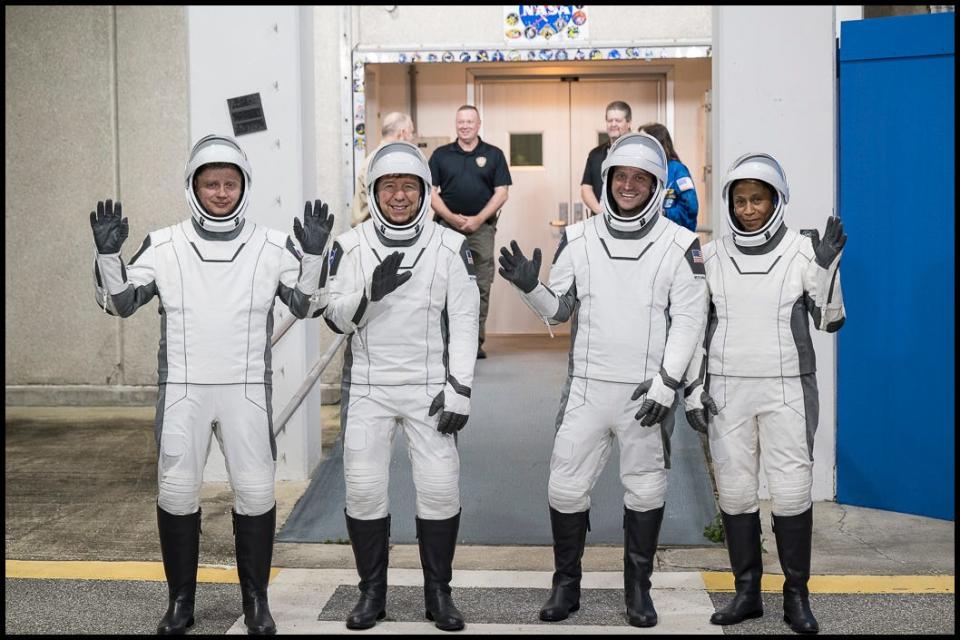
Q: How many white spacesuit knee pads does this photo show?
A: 8